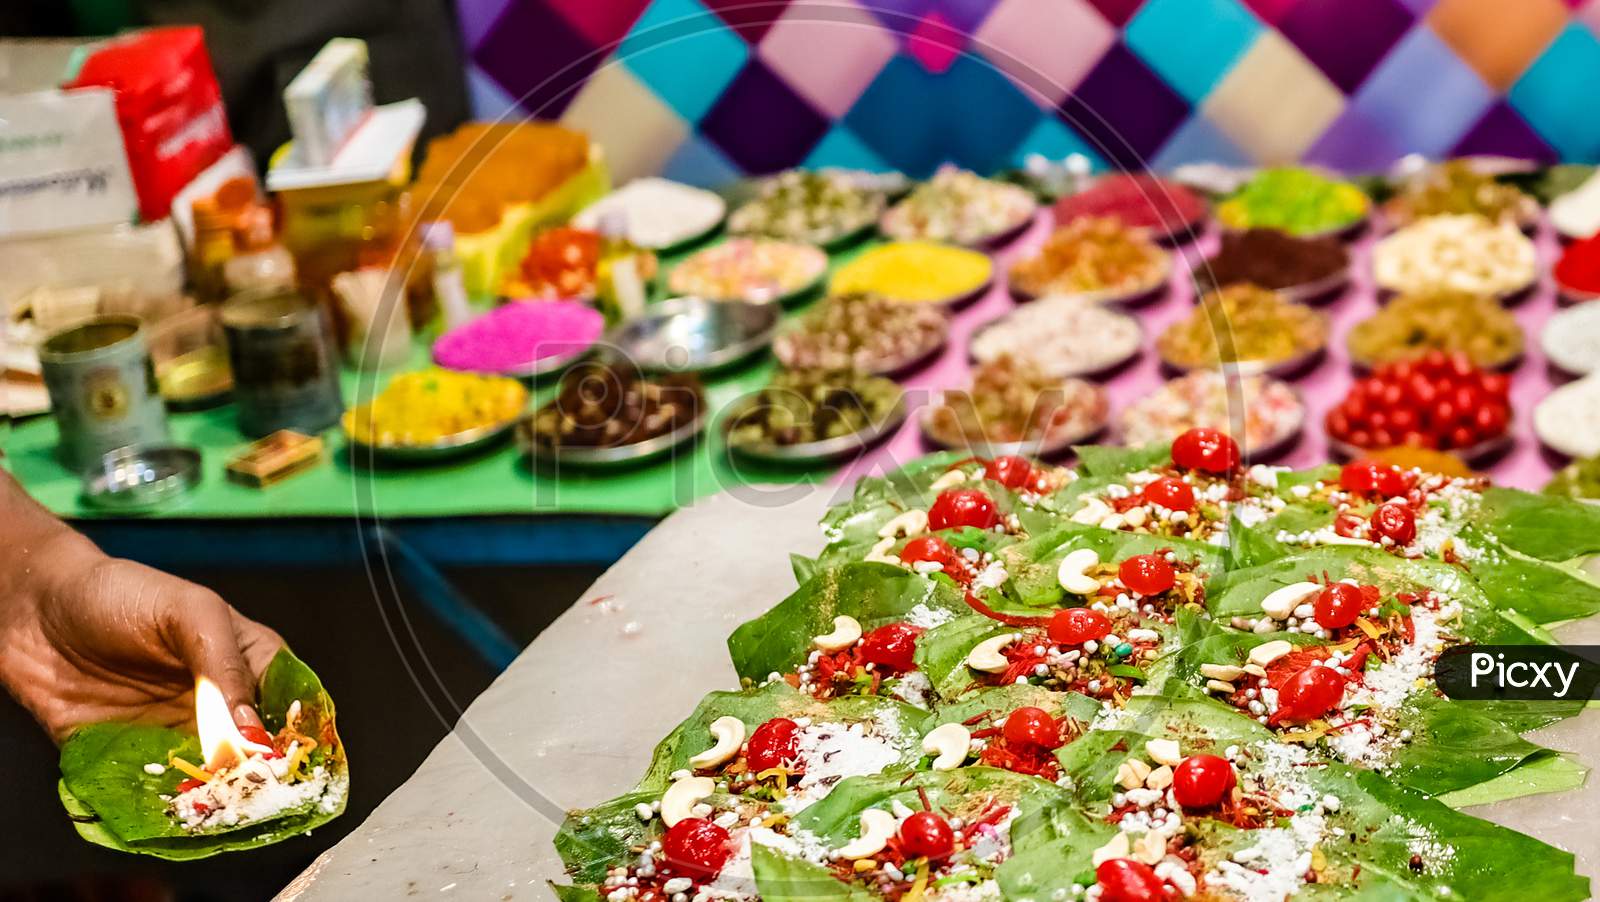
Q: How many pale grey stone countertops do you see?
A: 1